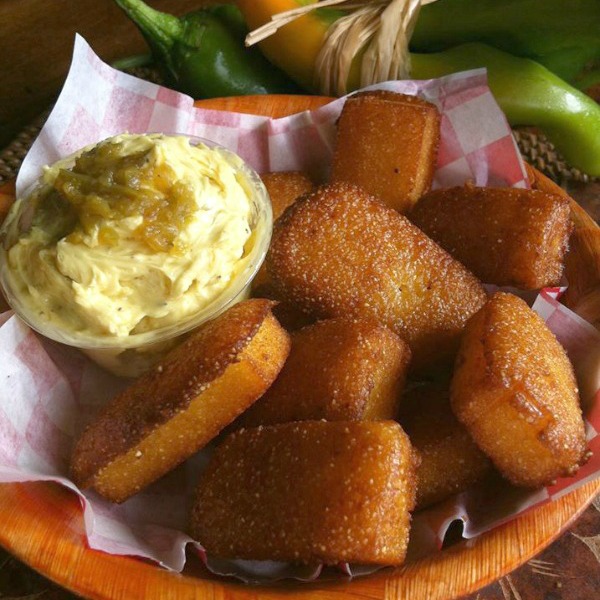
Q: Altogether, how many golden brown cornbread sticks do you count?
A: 9